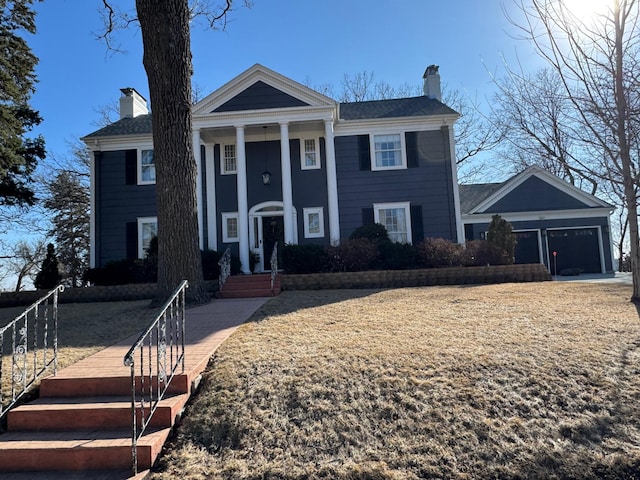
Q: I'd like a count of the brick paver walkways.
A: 1